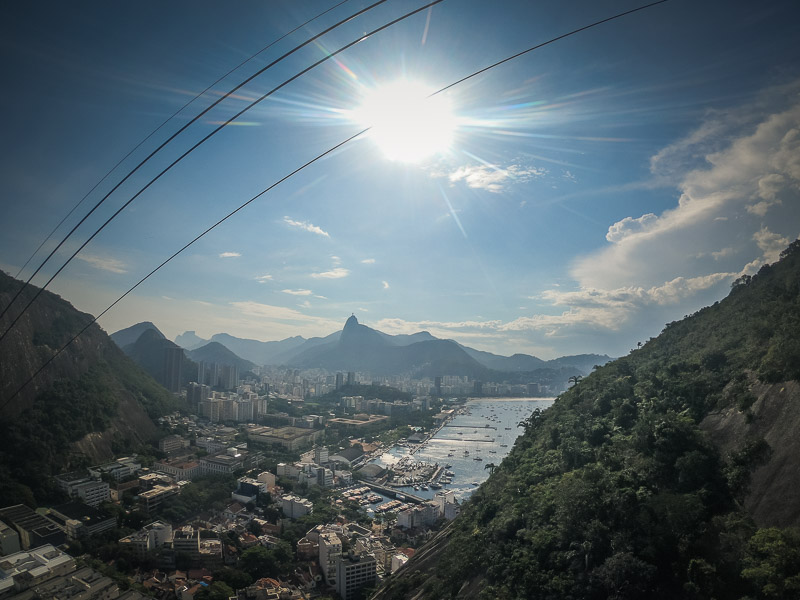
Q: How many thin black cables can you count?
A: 4